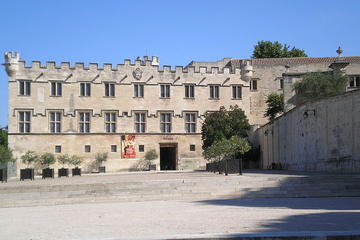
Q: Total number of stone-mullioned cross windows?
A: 7